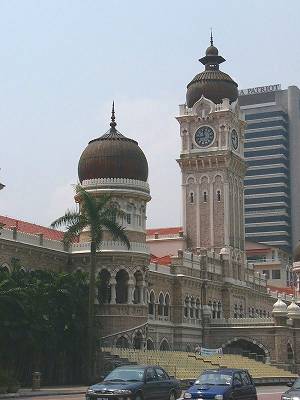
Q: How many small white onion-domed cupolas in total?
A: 2